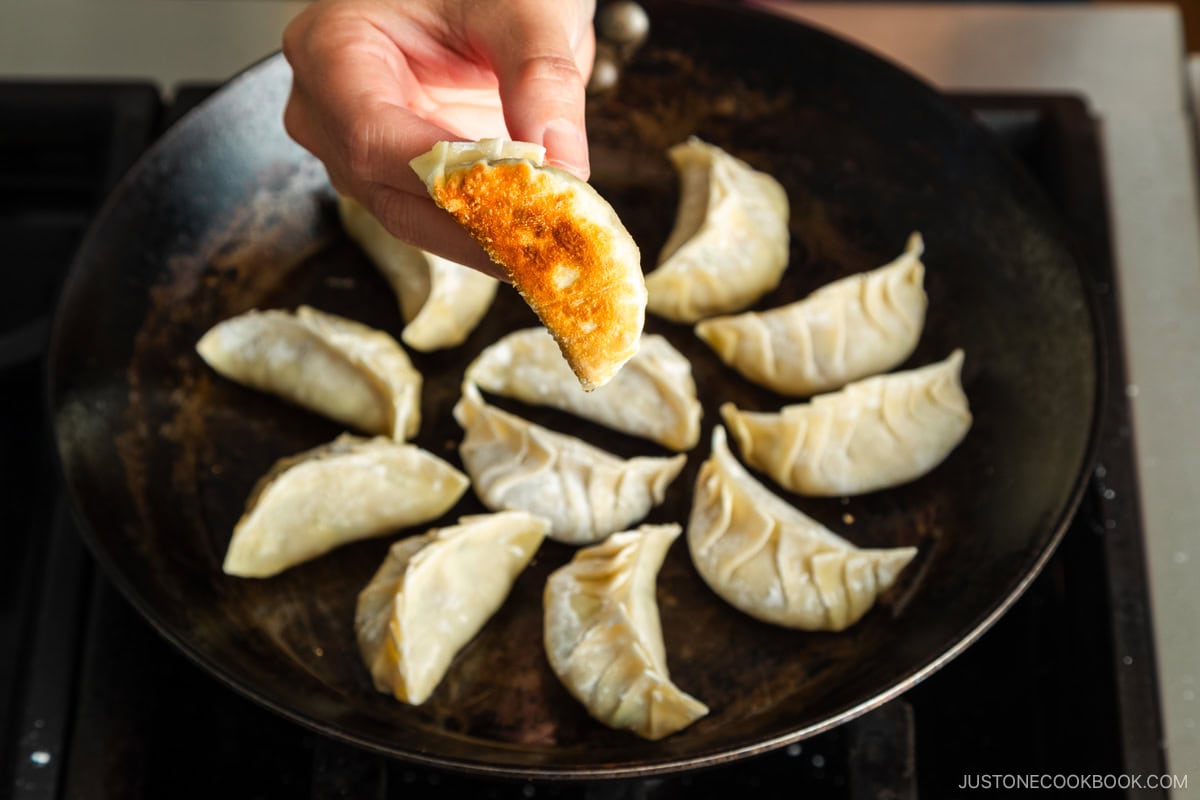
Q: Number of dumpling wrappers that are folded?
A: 12